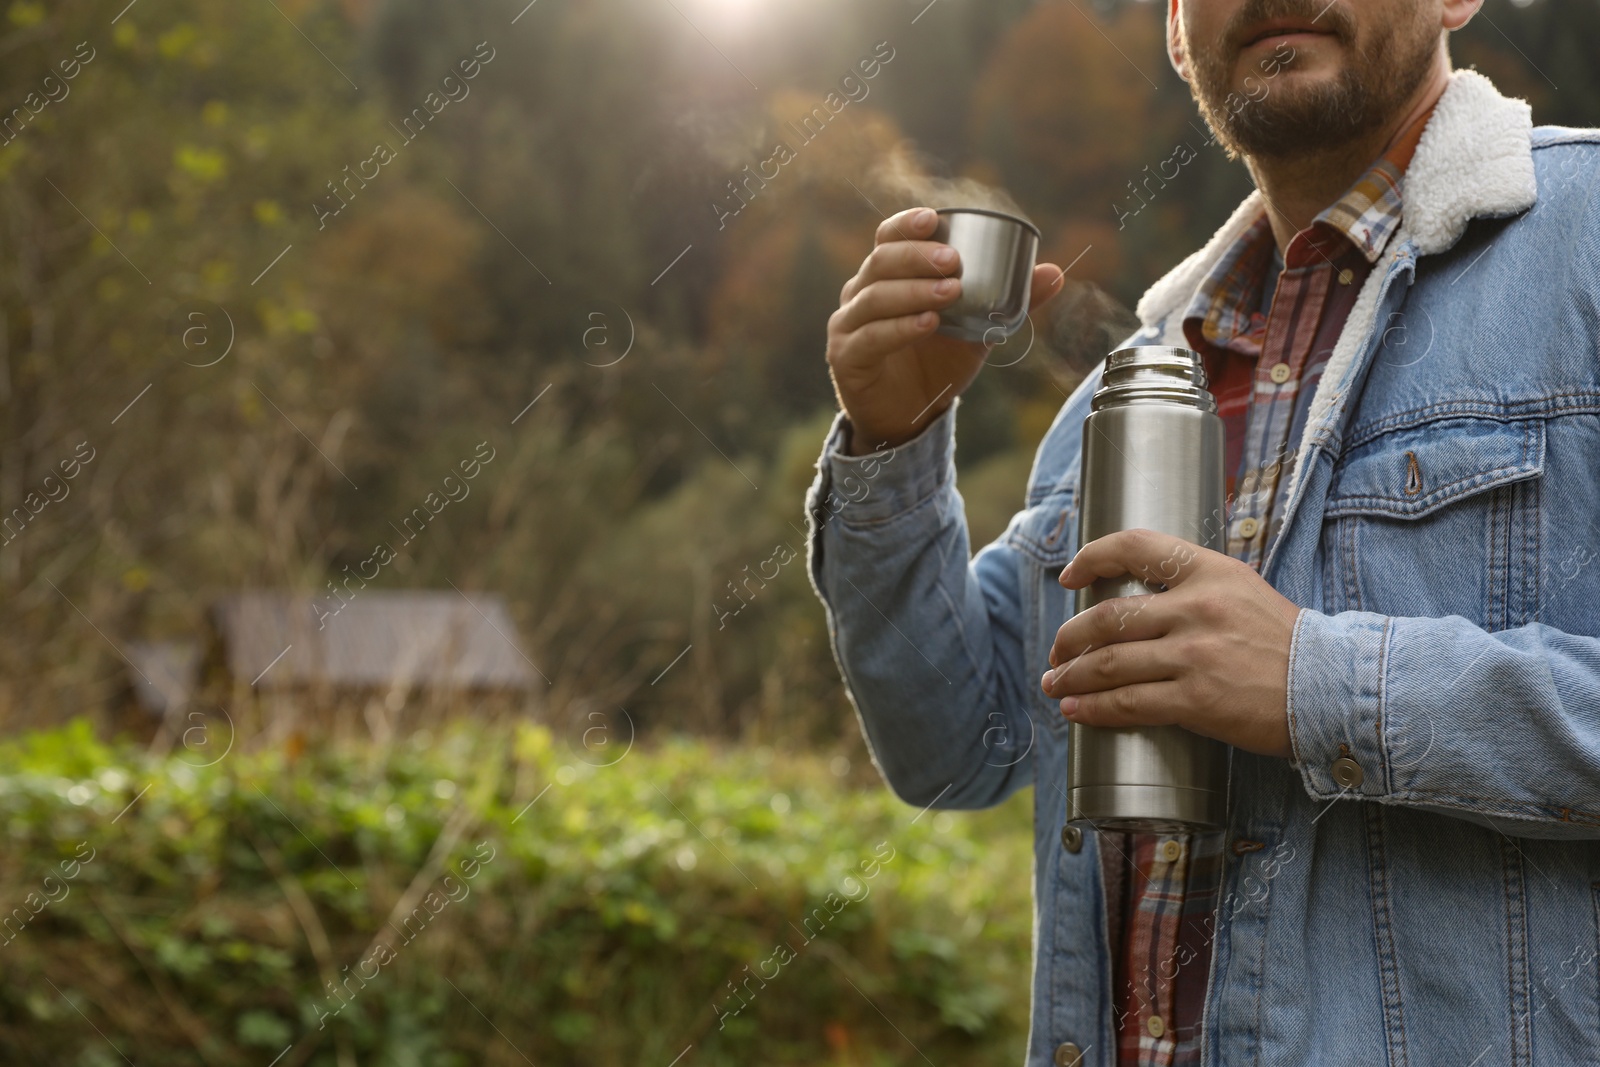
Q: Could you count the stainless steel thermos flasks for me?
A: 1